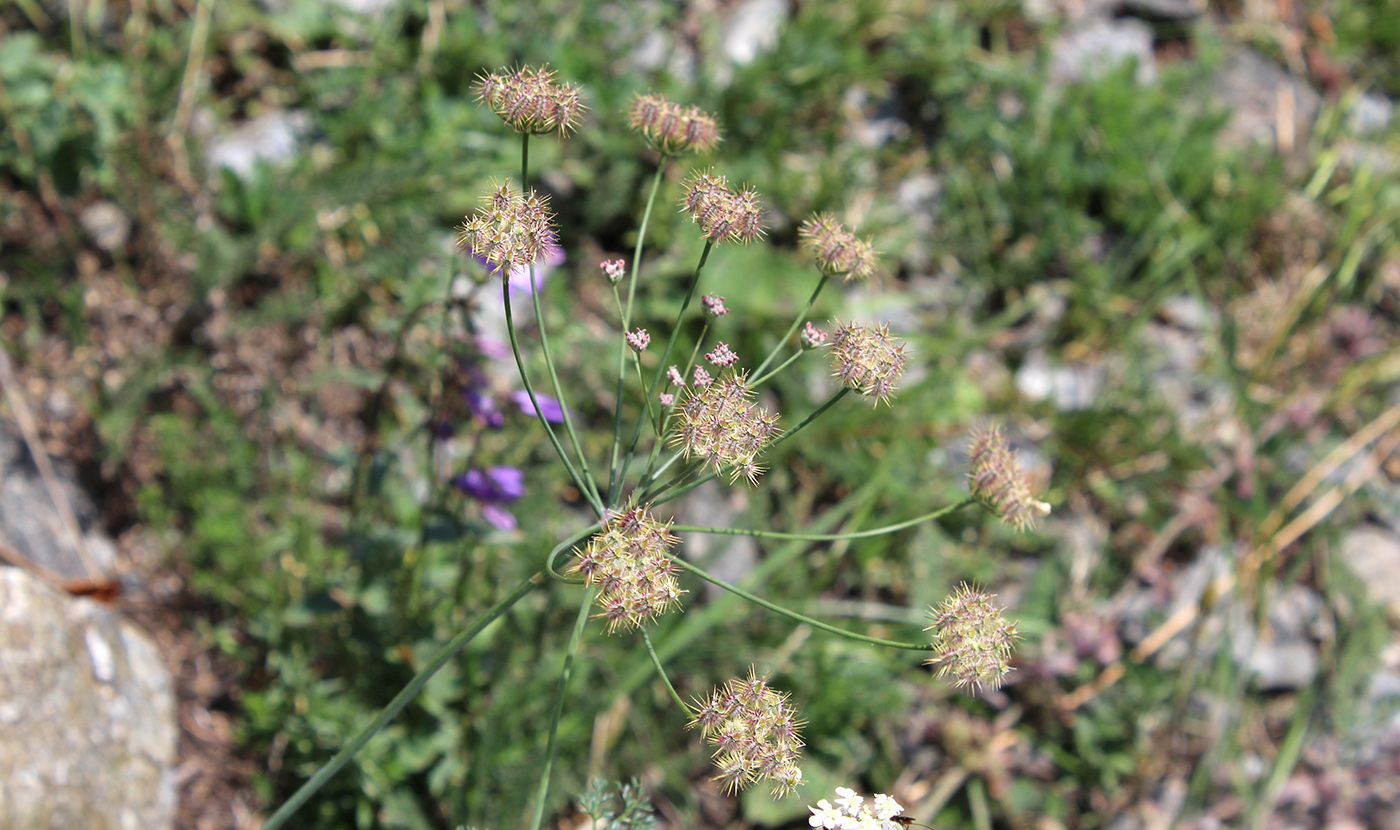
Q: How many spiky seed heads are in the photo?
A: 11